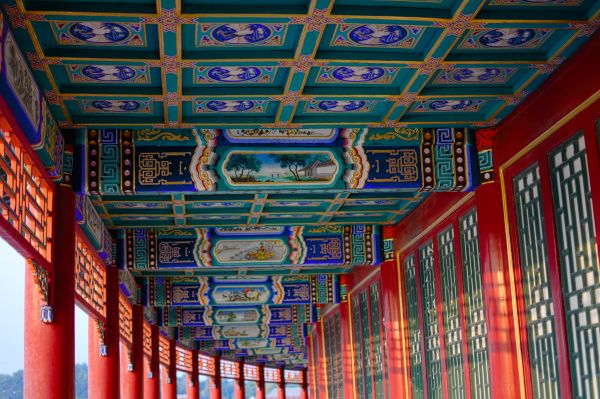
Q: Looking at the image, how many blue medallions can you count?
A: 12